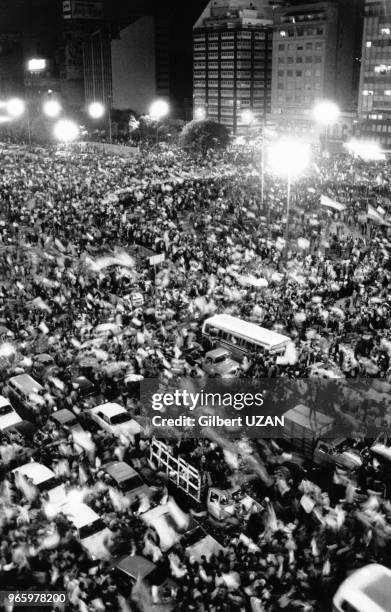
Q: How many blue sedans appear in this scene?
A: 0